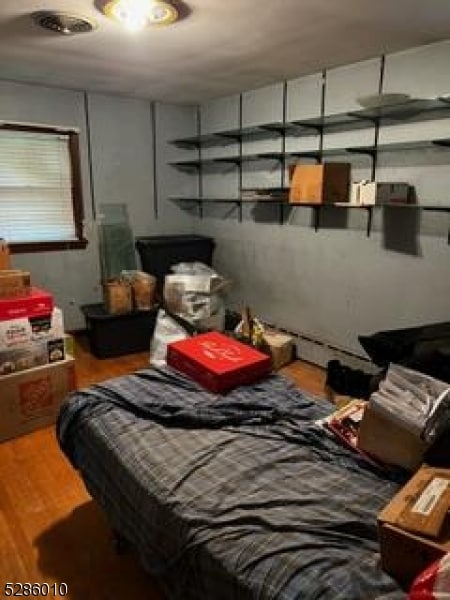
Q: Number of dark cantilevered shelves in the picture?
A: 3